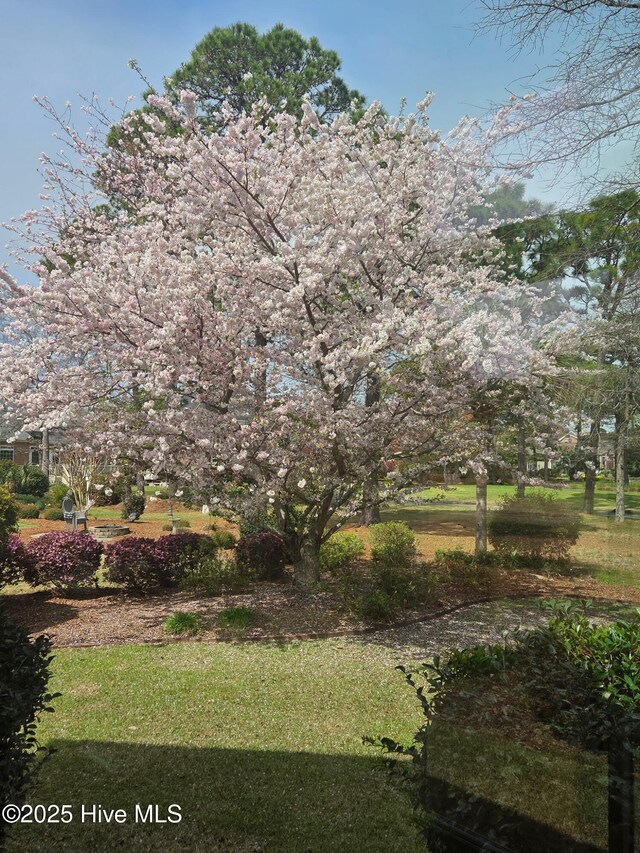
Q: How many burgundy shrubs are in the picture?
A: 5